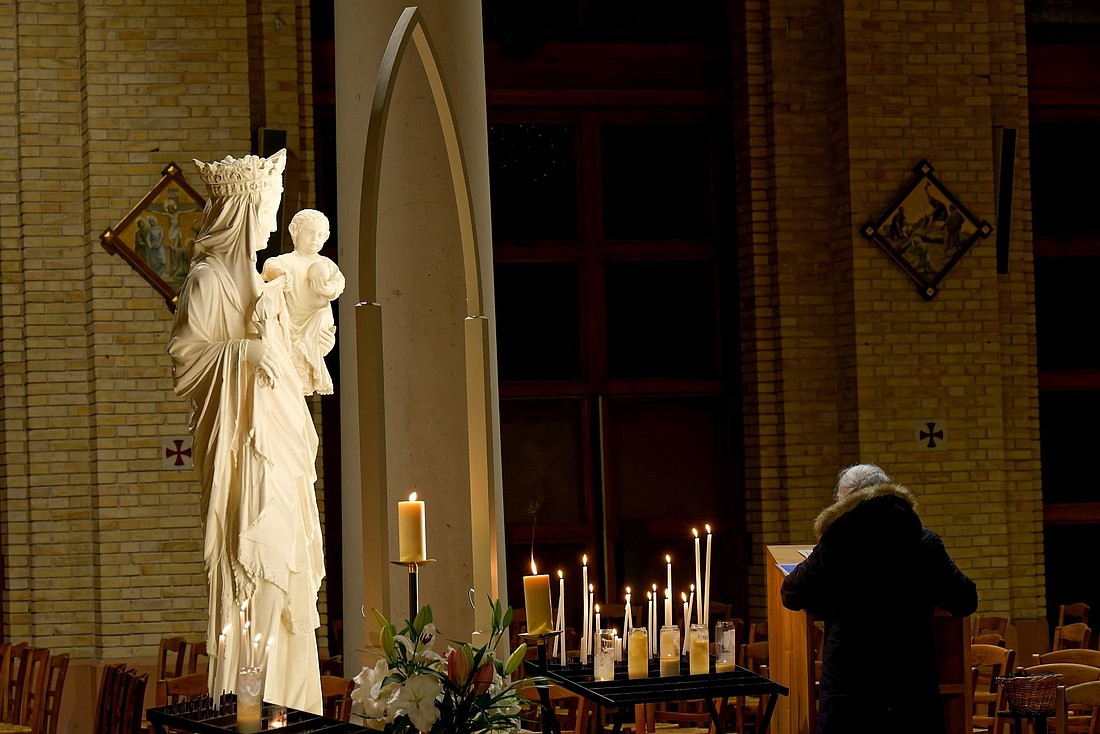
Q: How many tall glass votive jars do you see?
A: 6